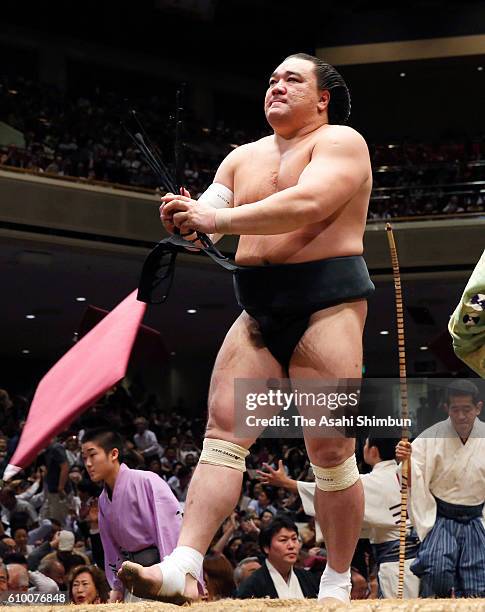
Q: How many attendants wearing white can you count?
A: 2